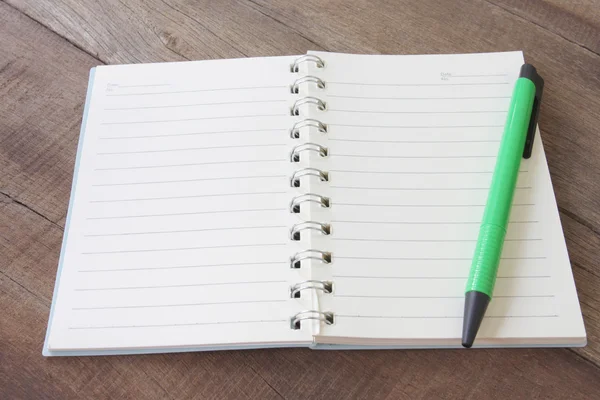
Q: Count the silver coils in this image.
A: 11